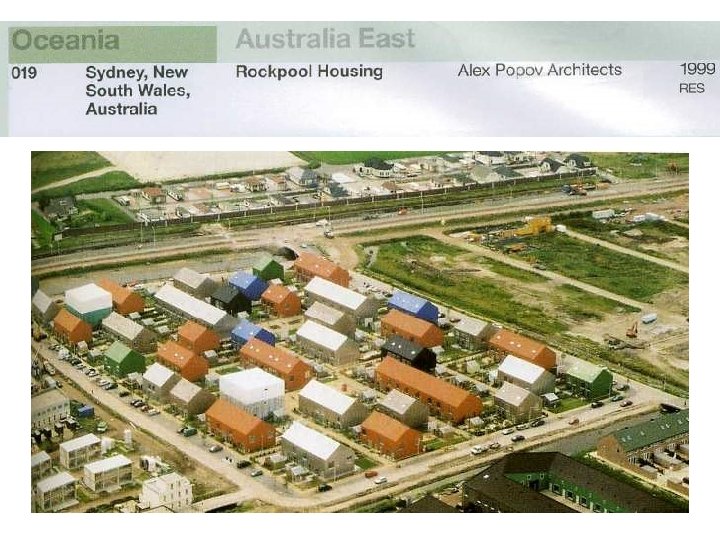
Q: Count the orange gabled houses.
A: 12